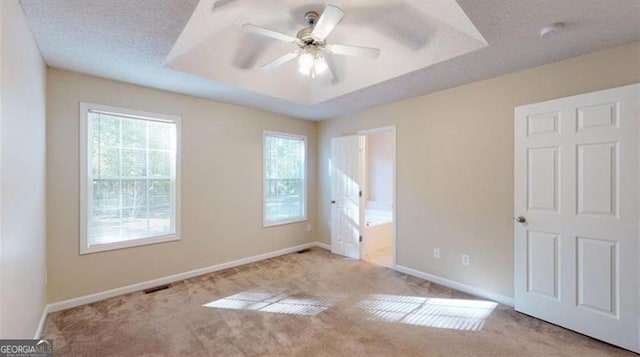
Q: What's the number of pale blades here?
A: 5